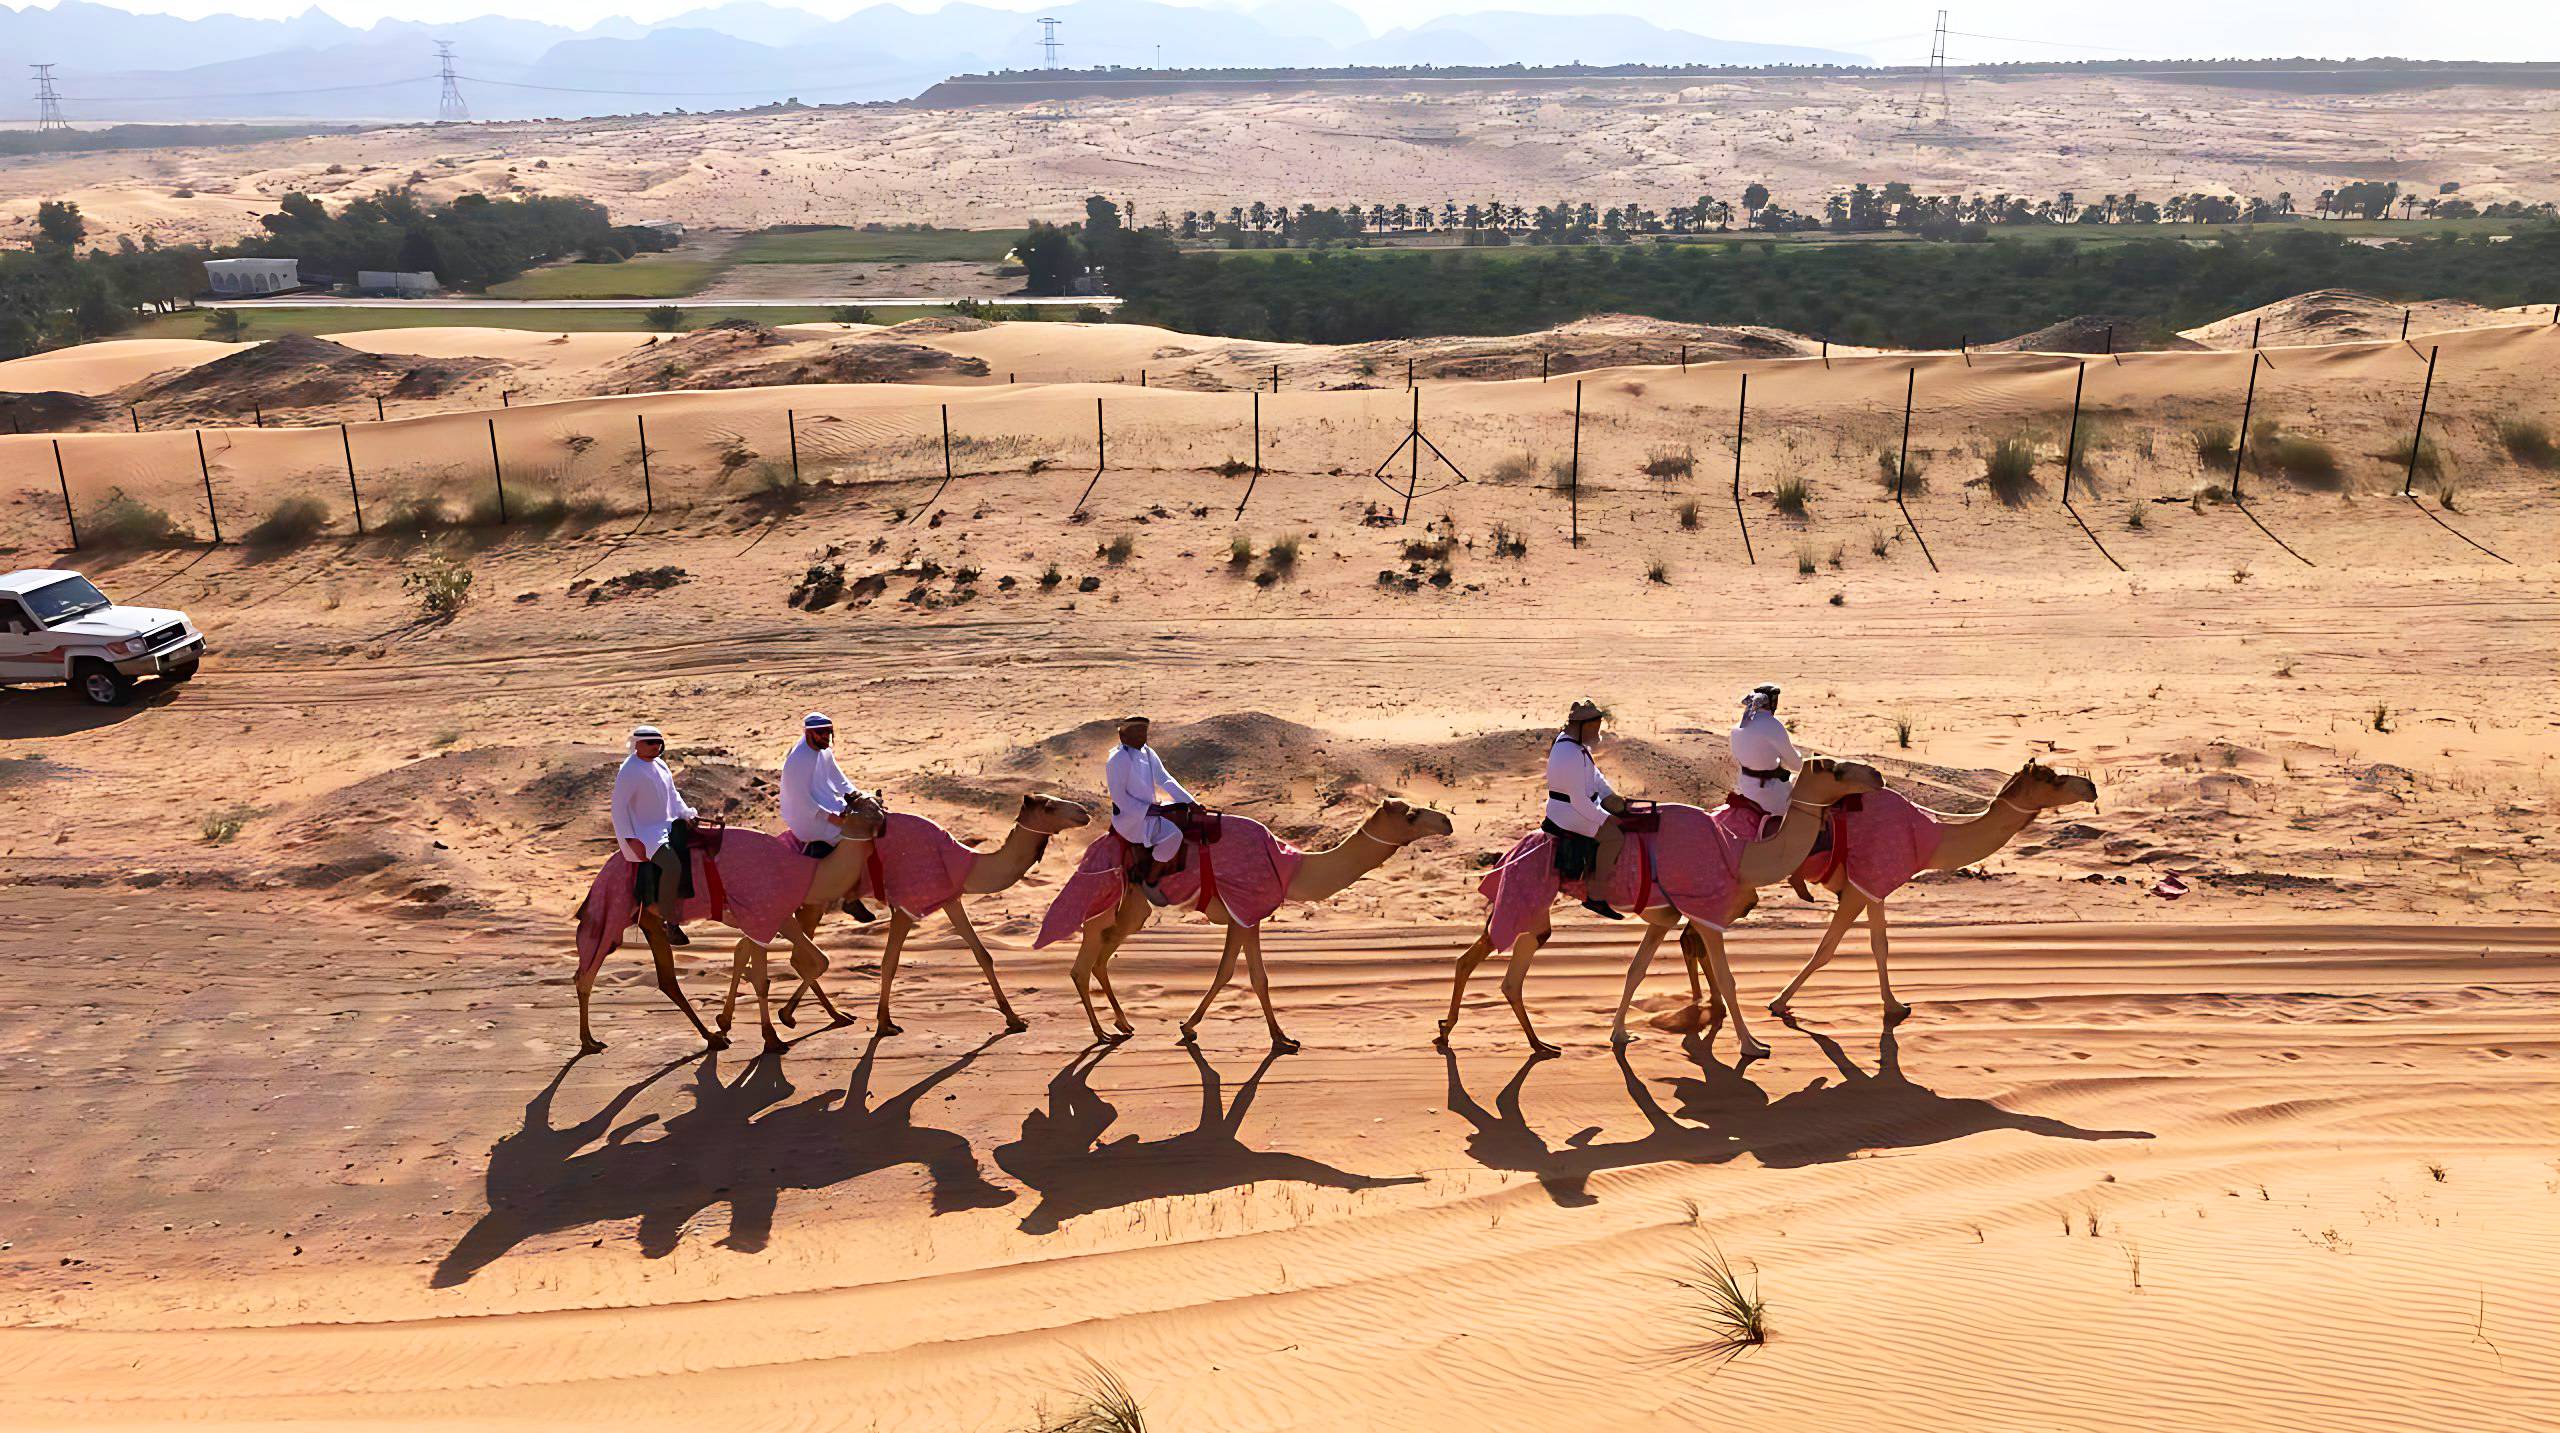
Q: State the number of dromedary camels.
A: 5